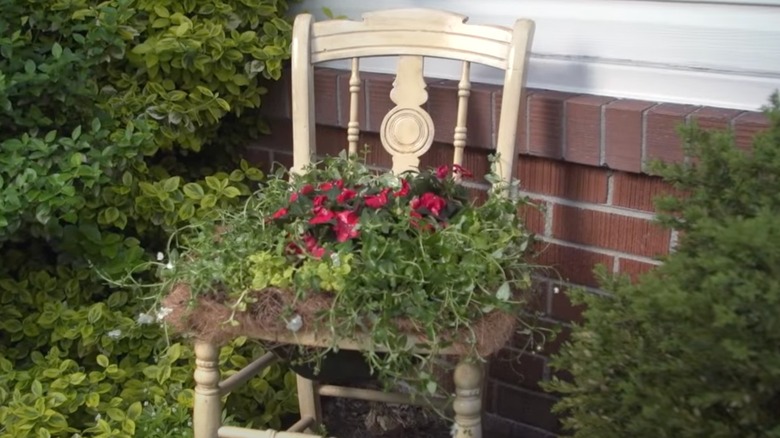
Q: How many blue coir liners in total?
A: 0